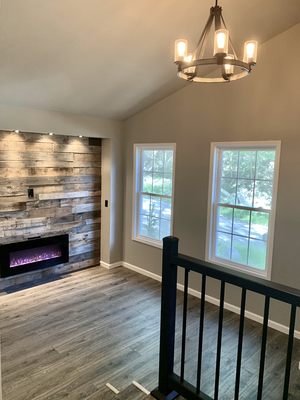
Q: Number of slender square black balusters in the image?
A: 6